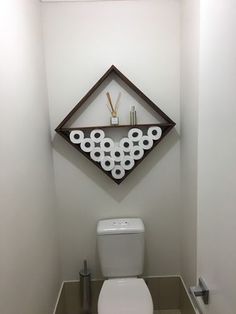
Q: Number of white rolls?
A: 14